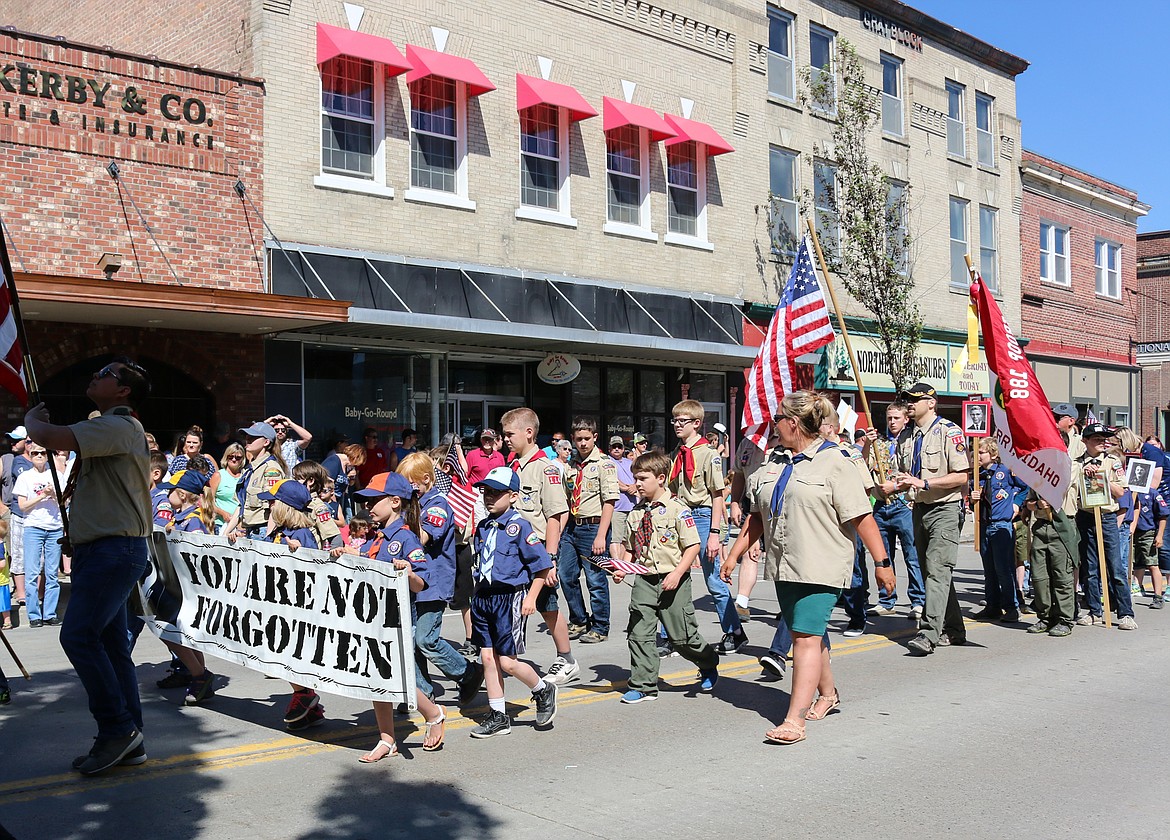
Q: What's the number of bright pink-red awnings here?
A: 5